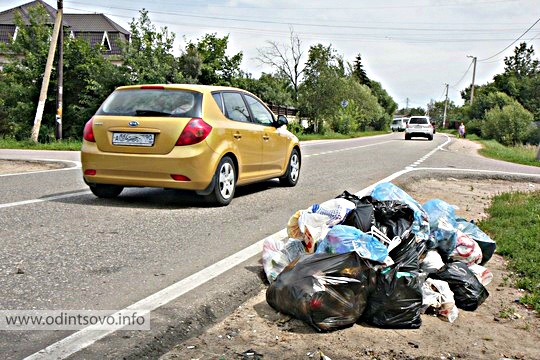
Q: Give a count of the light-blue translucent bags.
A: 3